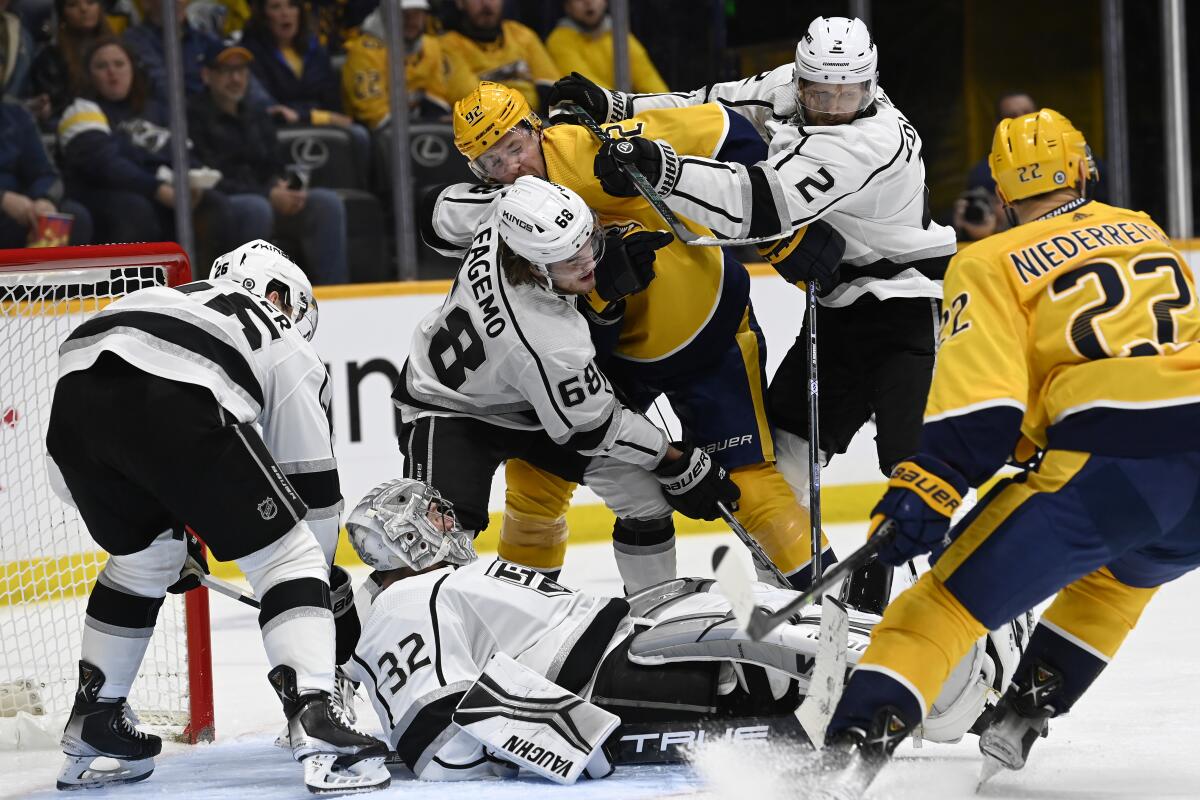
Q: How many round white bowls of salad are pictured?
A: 0